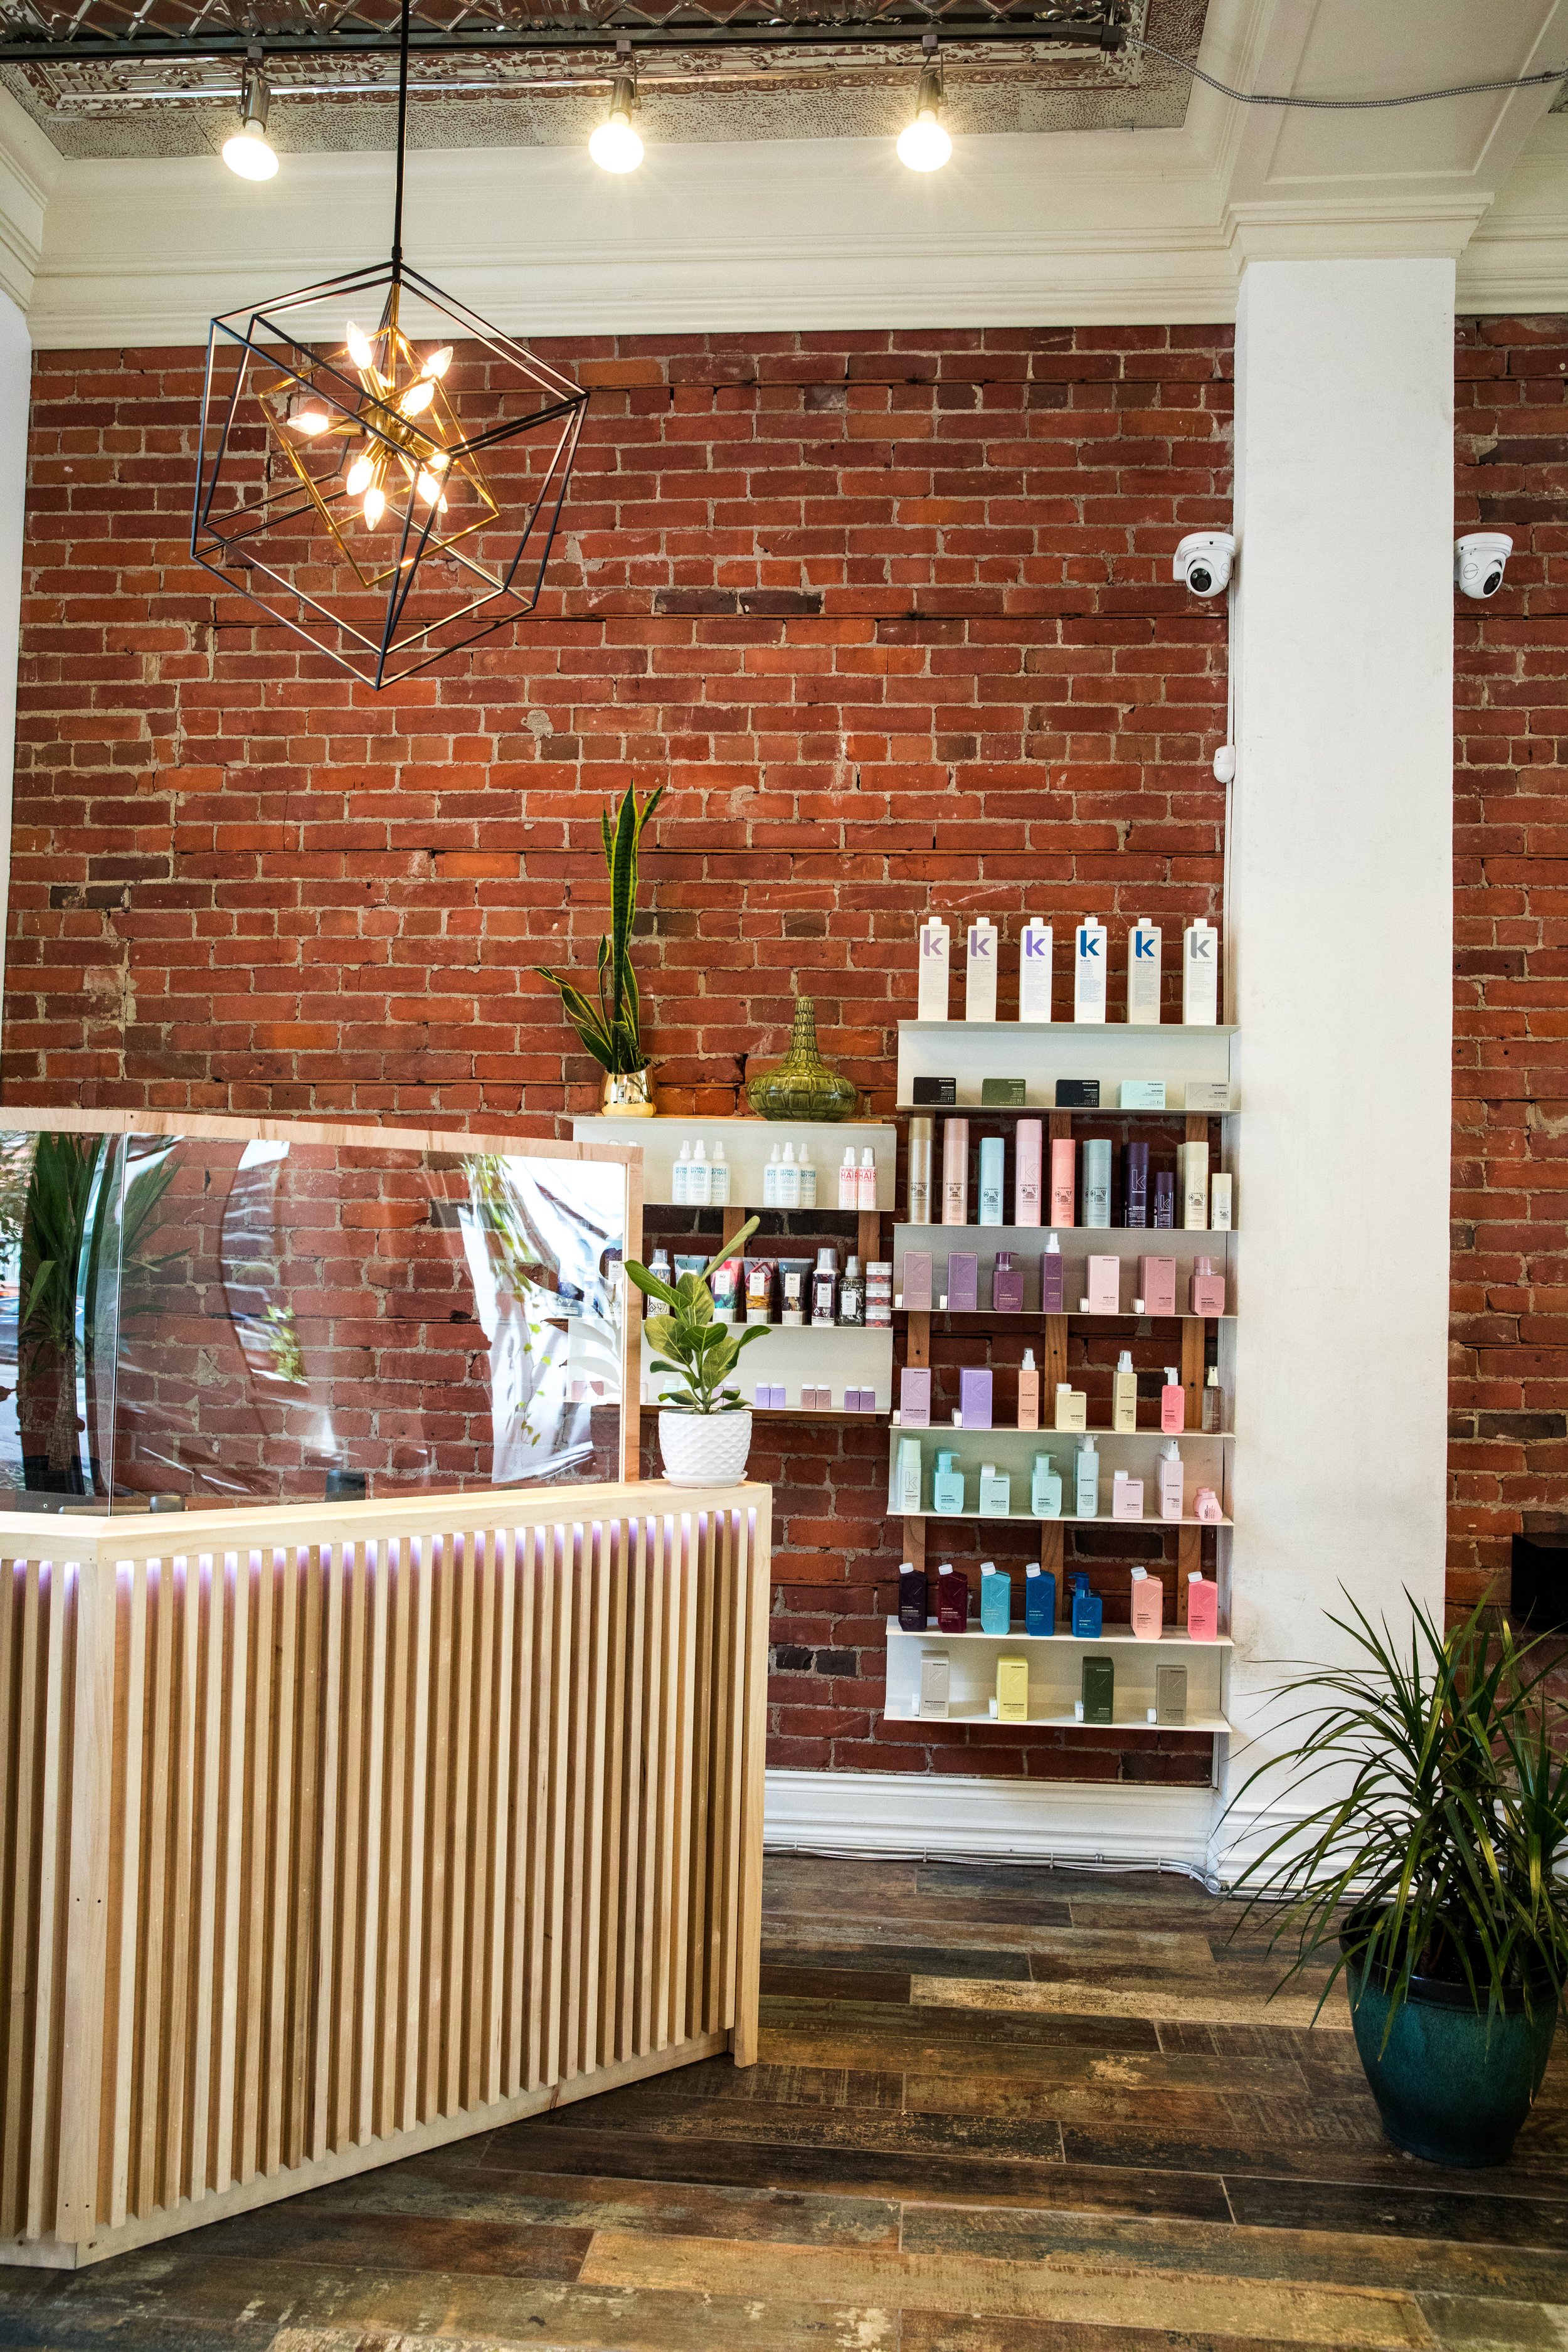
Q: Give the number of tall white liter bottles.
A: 6